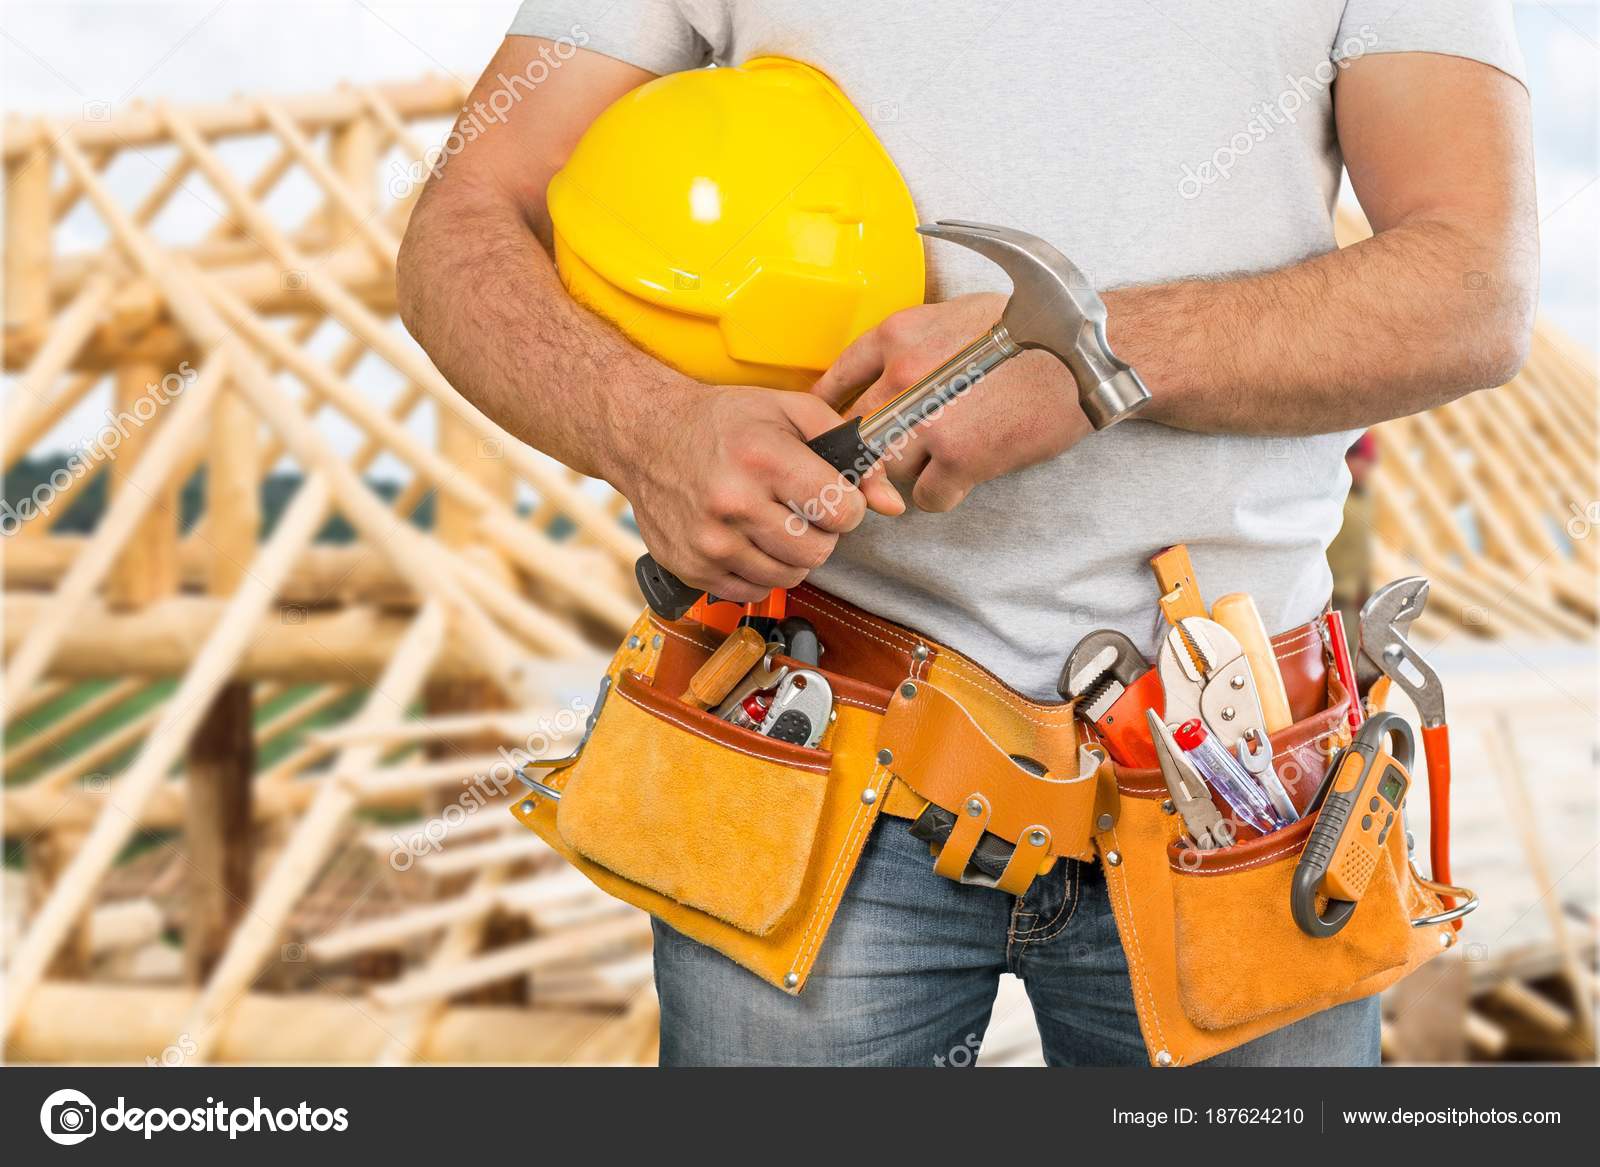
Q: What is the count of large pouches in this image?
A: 2